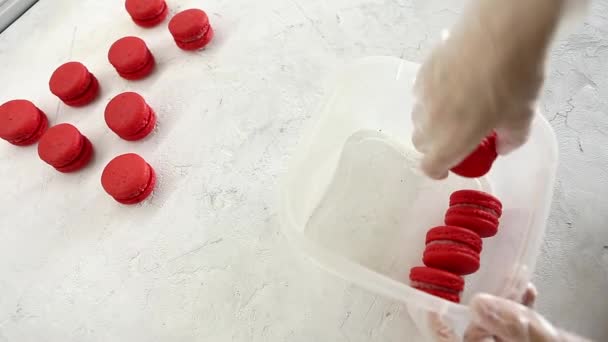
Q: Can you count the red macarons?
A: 12